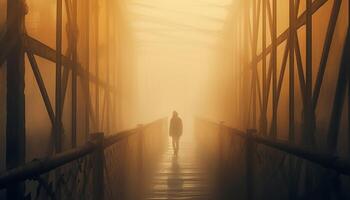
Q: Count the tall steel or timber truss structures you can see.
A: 2